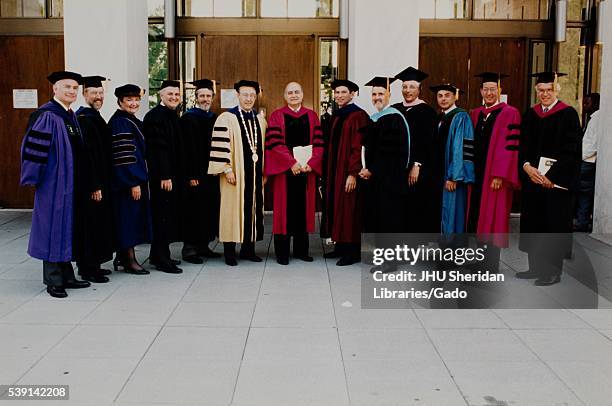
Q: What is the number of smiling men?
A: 12